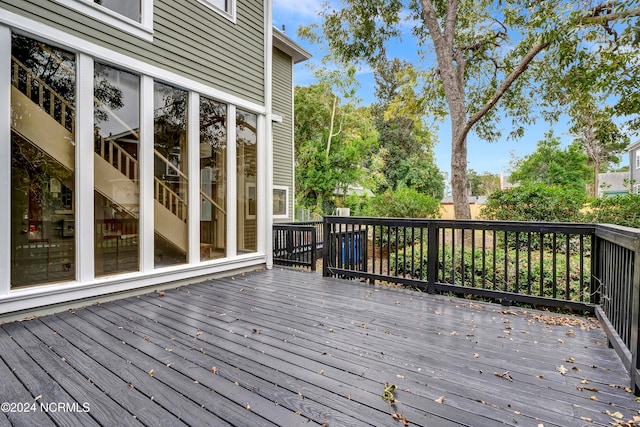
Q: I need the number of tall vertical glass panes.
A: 5